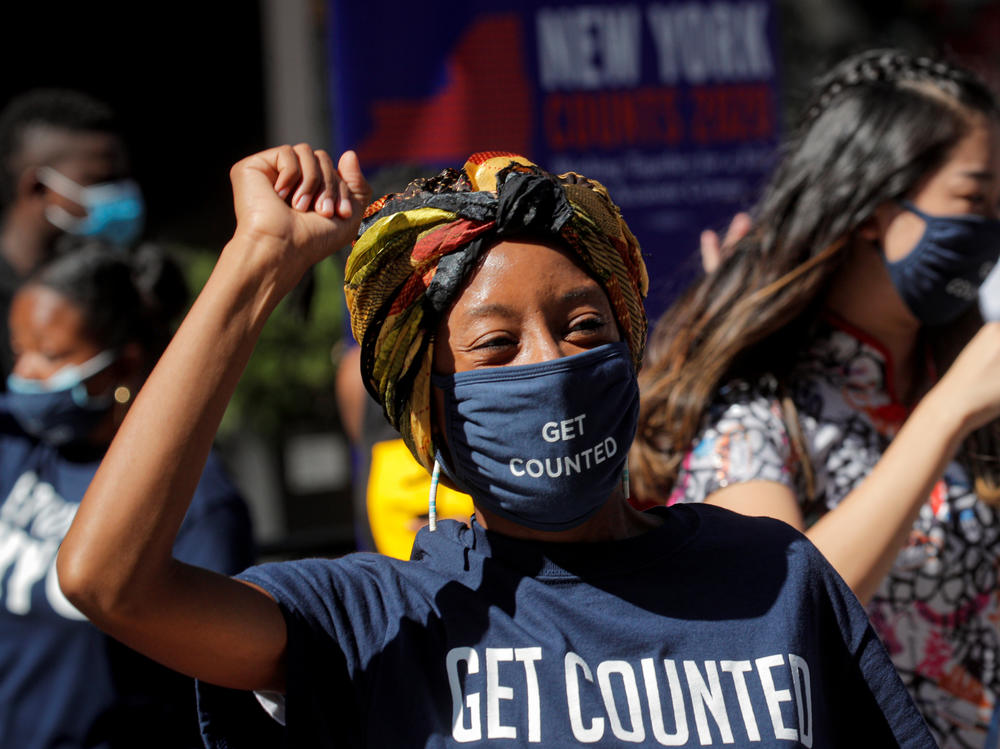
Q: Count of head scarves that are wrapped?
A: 1